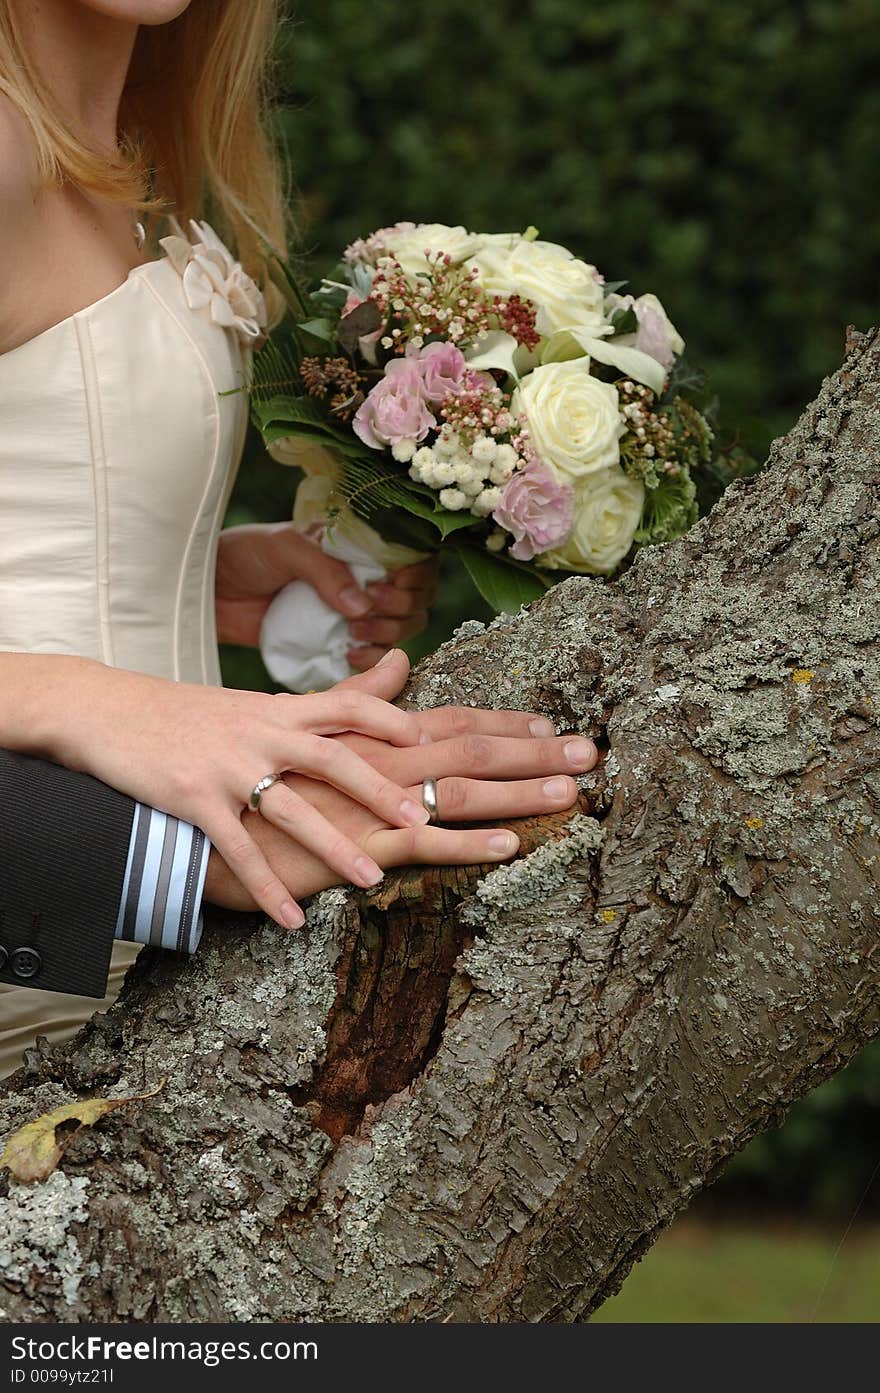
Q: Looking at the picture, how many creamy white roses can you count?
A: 4